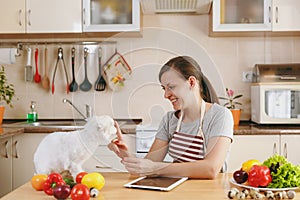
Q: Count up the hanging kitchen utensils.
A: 7